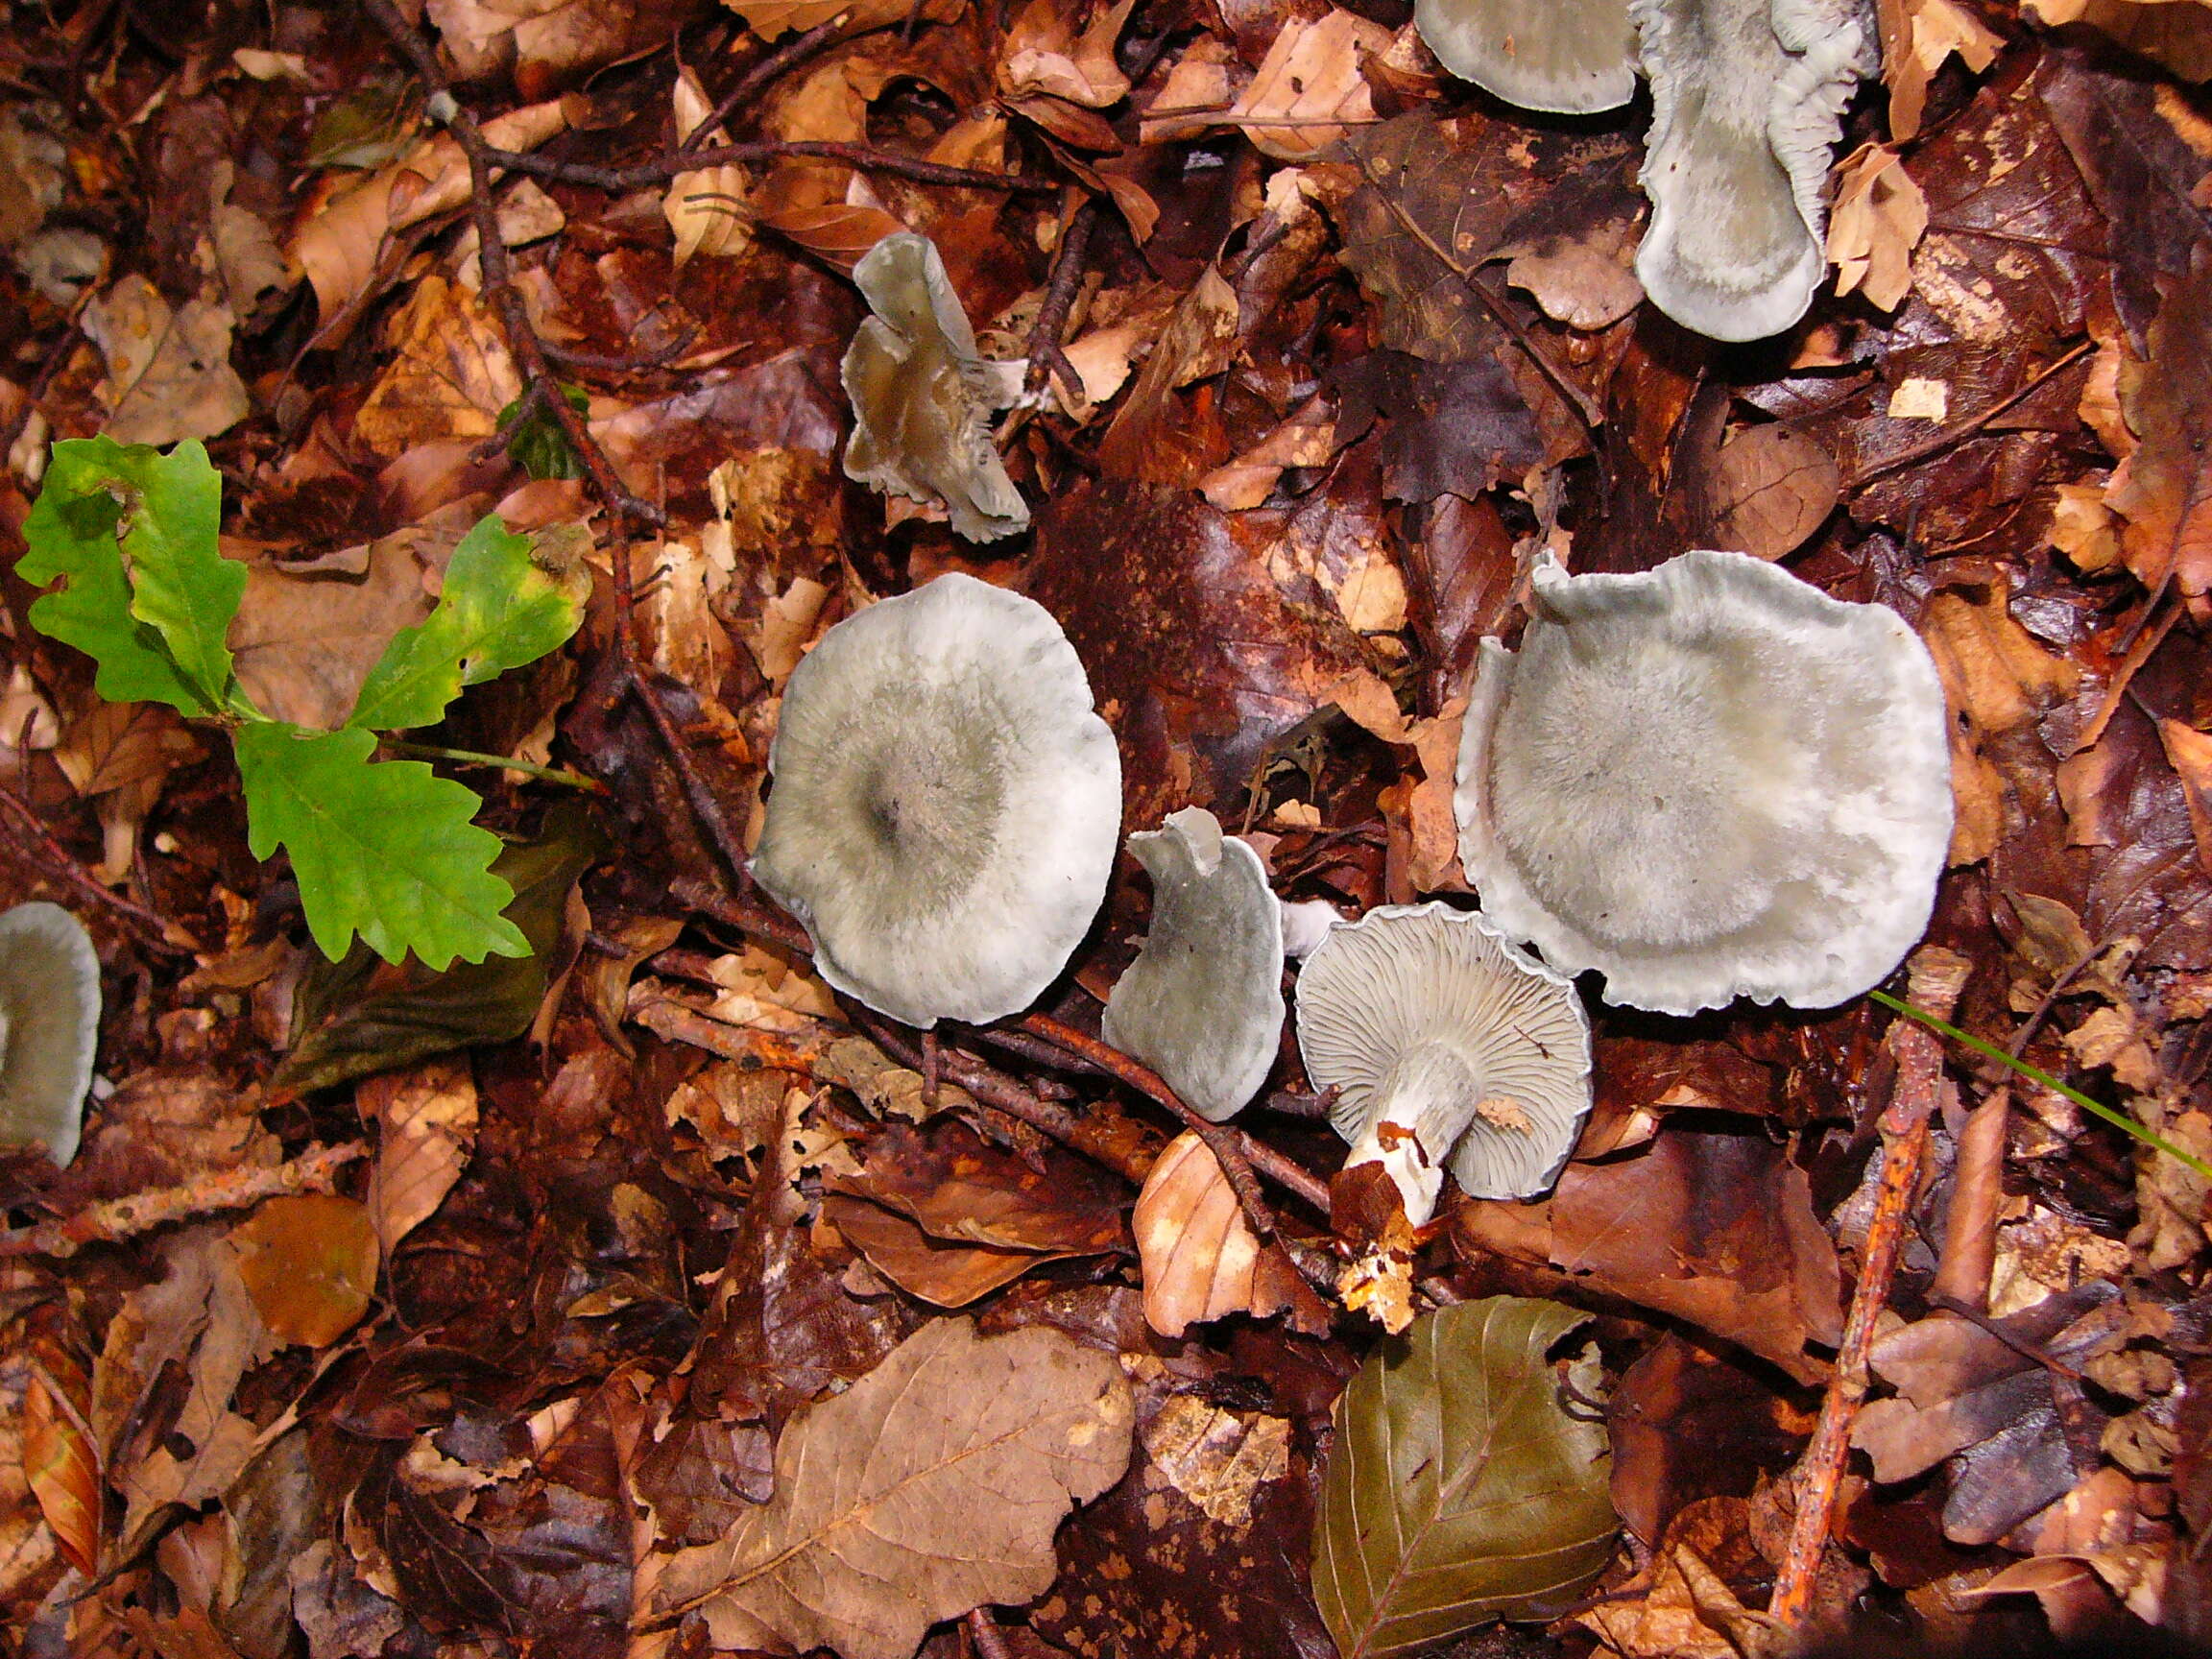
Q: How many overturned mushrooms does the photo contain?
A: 1